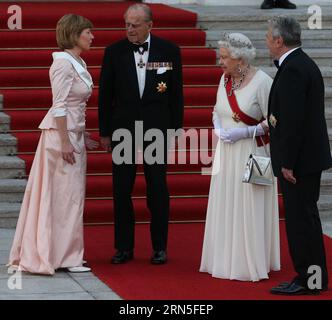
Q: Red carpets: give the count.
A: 1